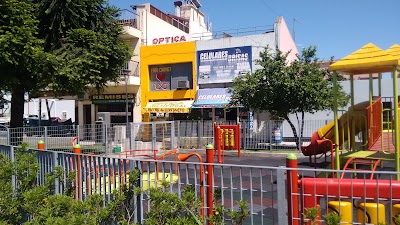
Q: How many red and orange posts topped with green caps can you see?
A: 4